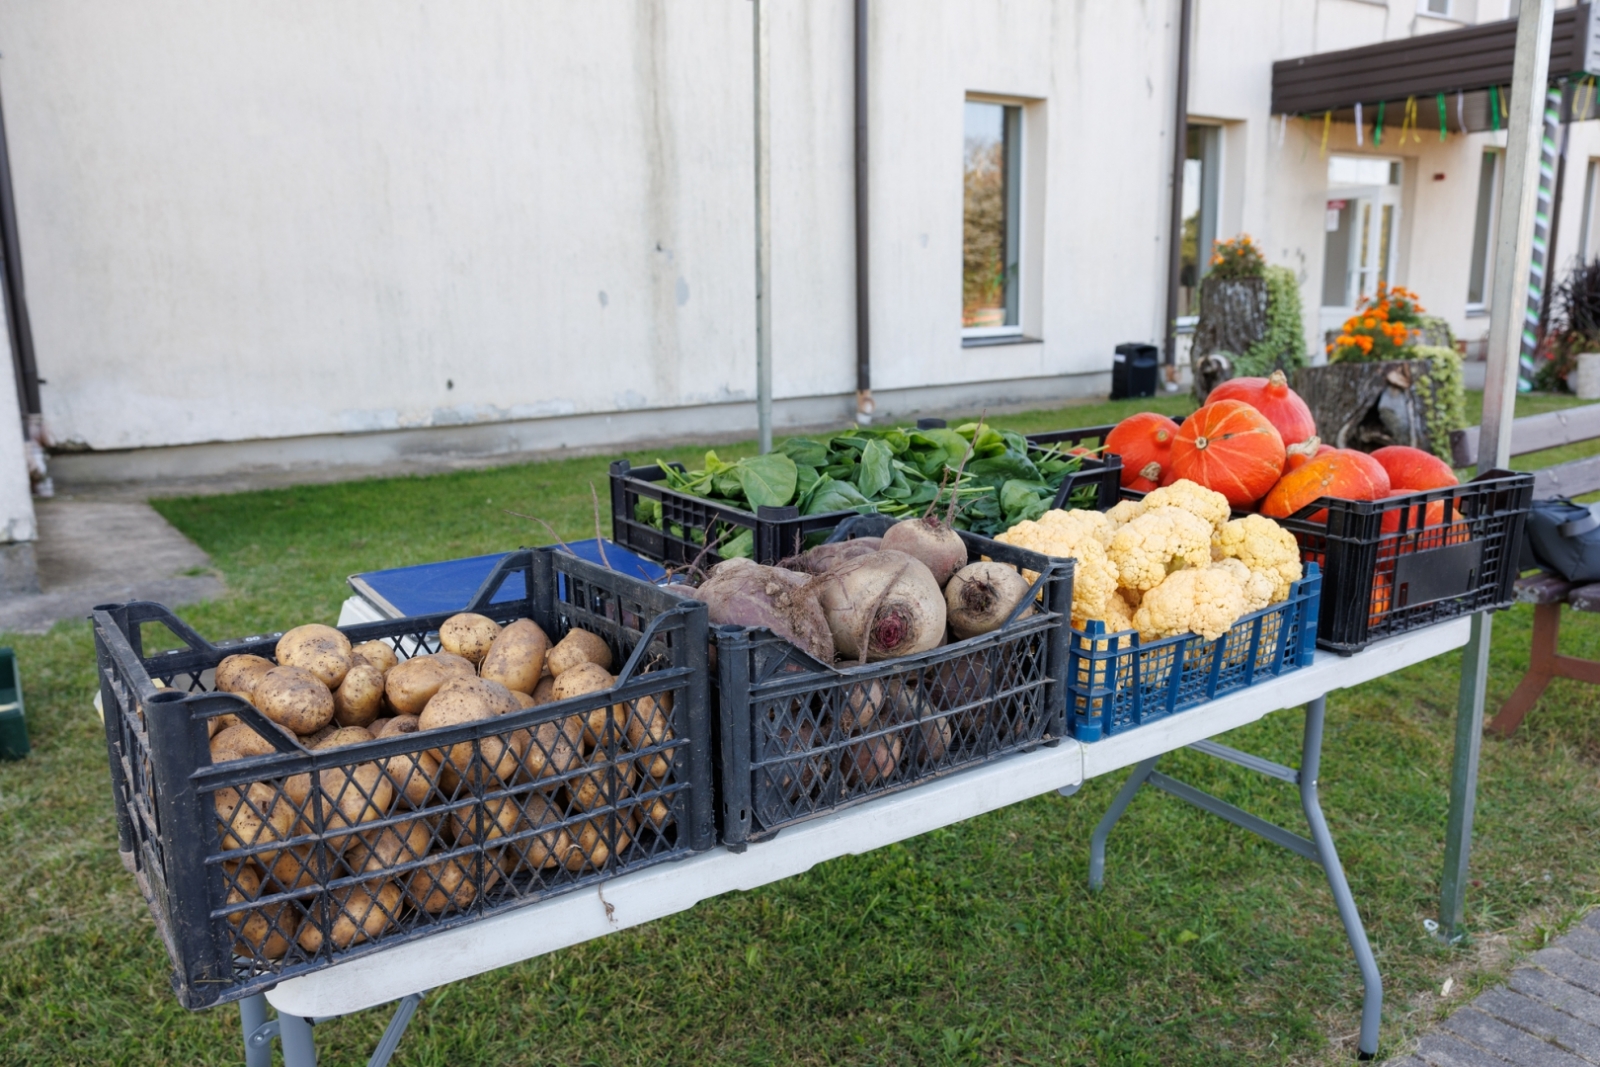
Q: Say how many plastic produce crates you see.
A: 5